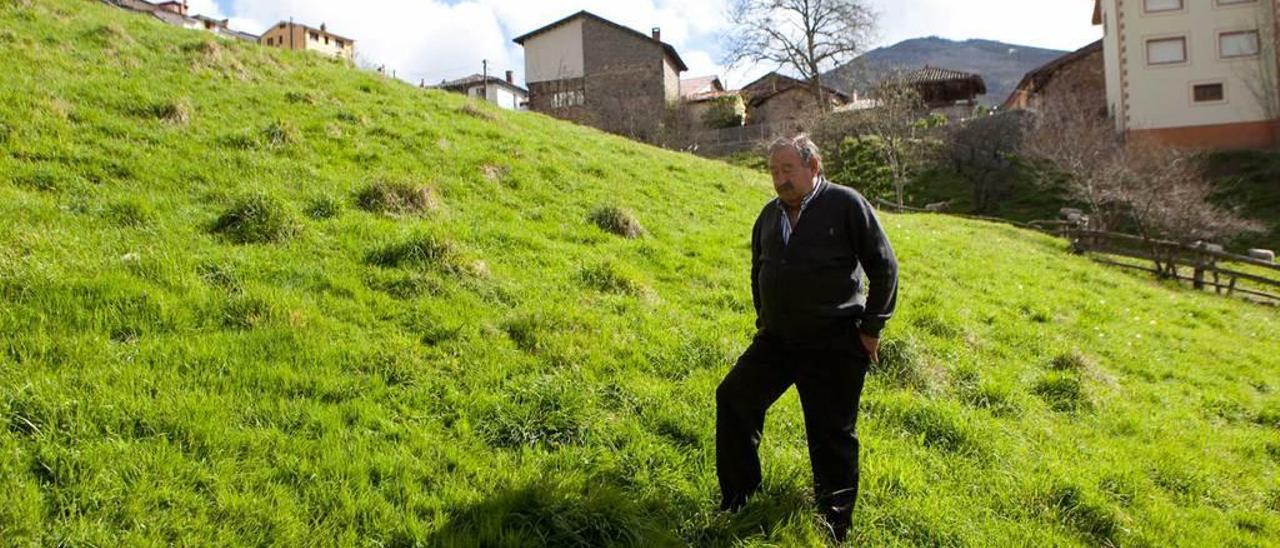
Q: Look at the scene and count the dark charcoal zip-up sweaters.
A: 1